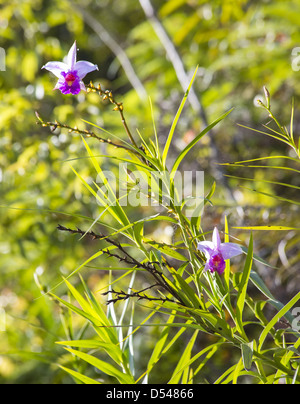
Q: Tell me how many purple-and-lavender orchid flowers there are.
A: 2